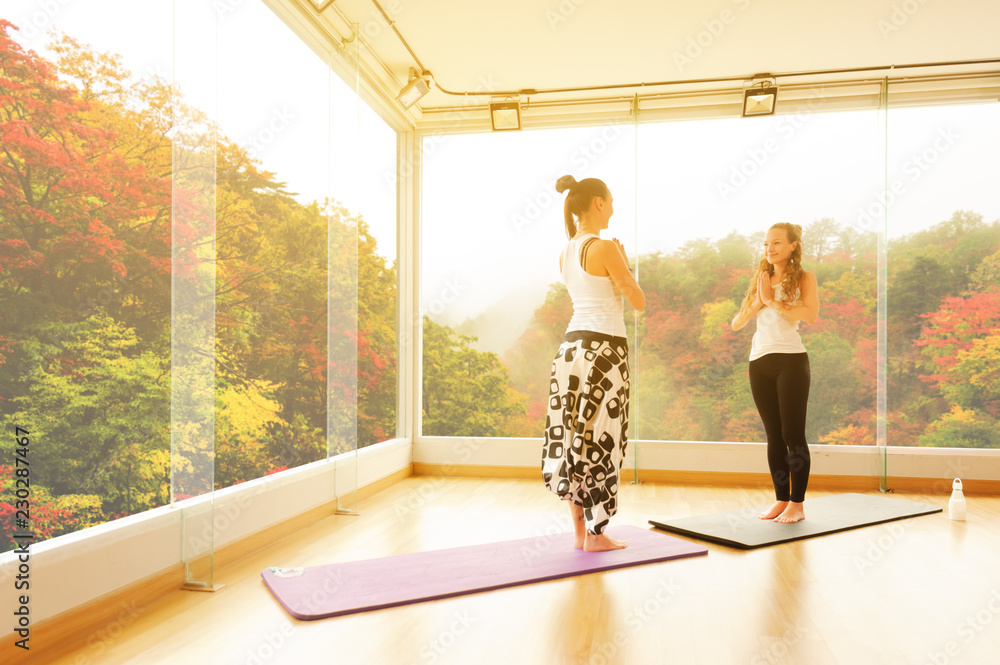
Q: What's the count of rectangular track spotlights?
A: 4